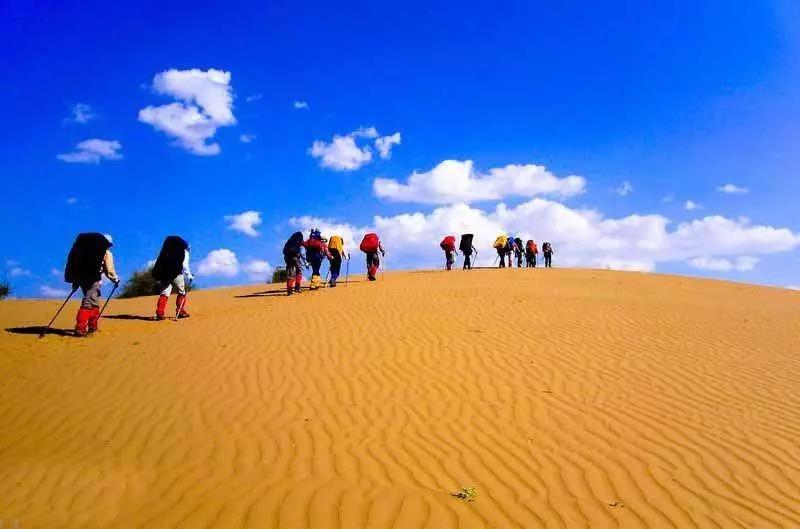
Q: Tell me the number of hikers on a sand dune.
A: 13